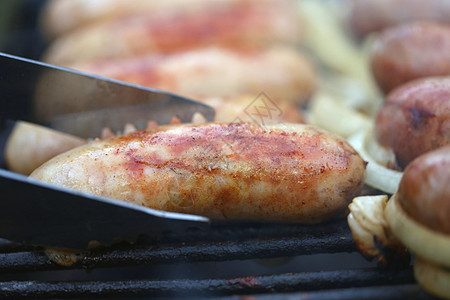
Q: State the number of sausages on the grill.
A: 9